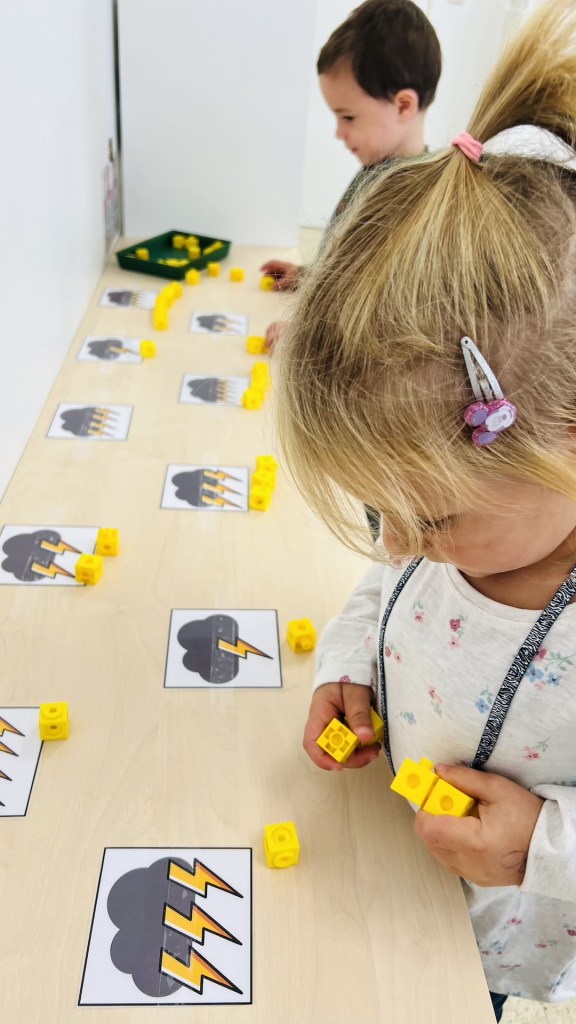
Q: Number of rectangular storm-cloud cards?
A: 10